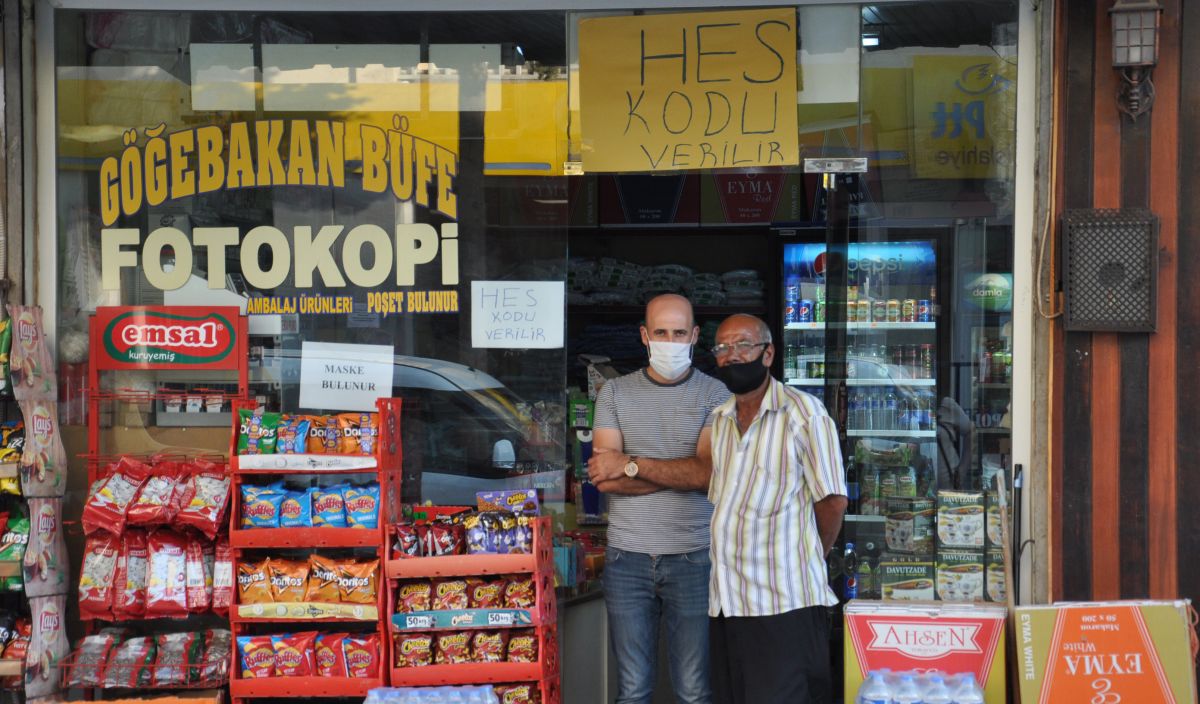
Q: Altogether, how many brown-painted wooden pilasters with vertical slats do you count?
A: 1